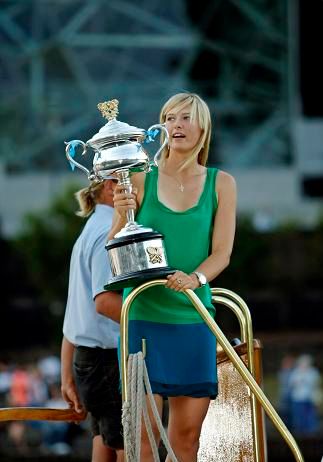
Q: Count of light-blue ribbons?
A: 2